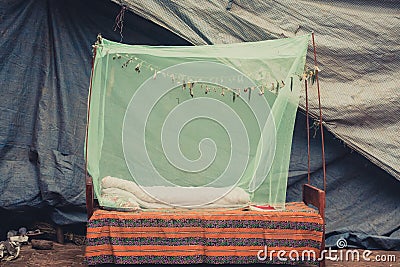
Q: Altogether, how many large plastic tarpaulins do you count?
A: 2